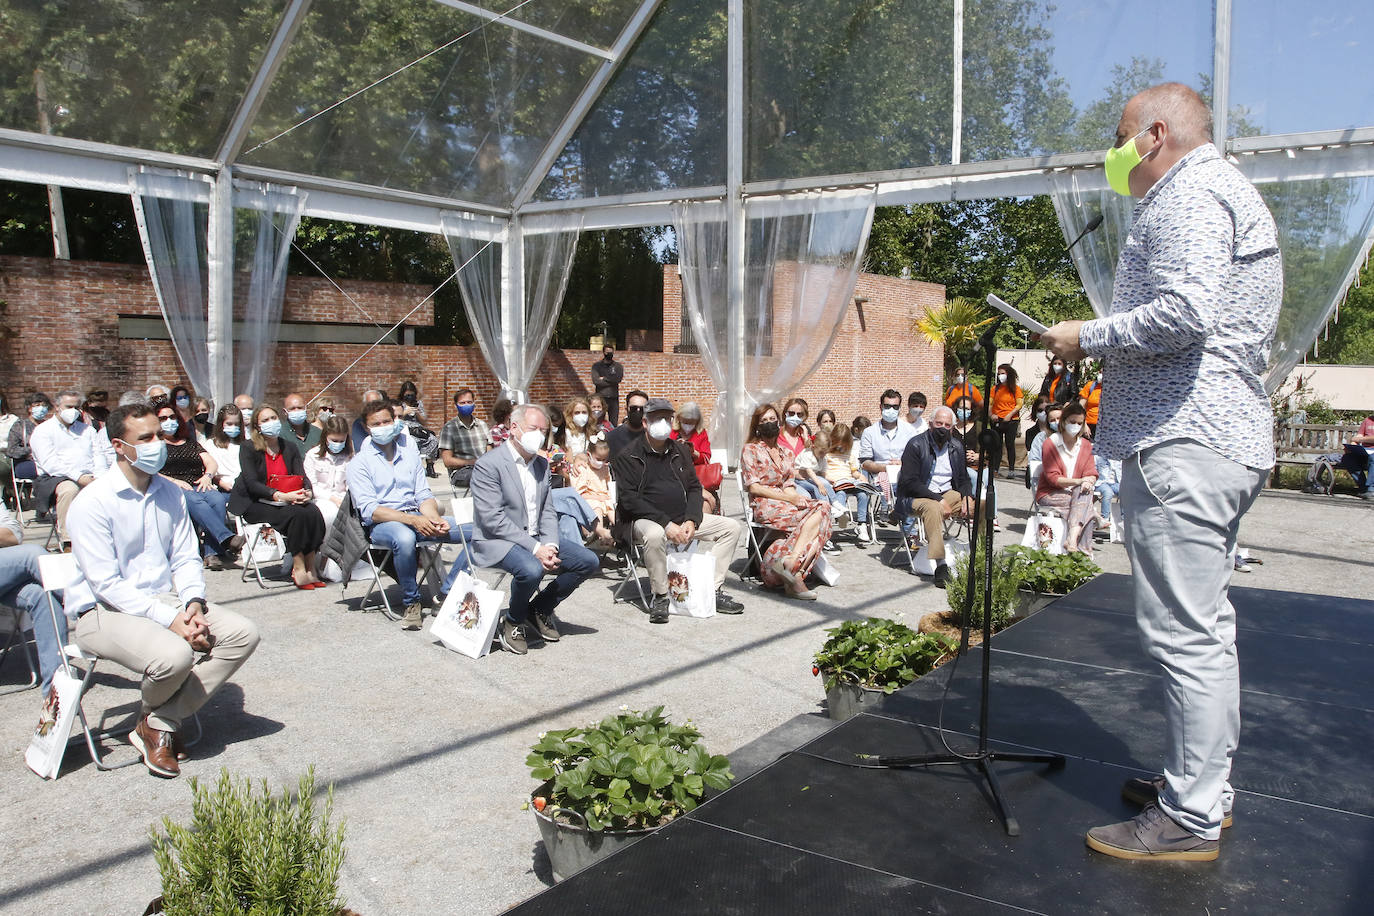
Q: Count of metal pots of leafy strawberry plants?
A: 3